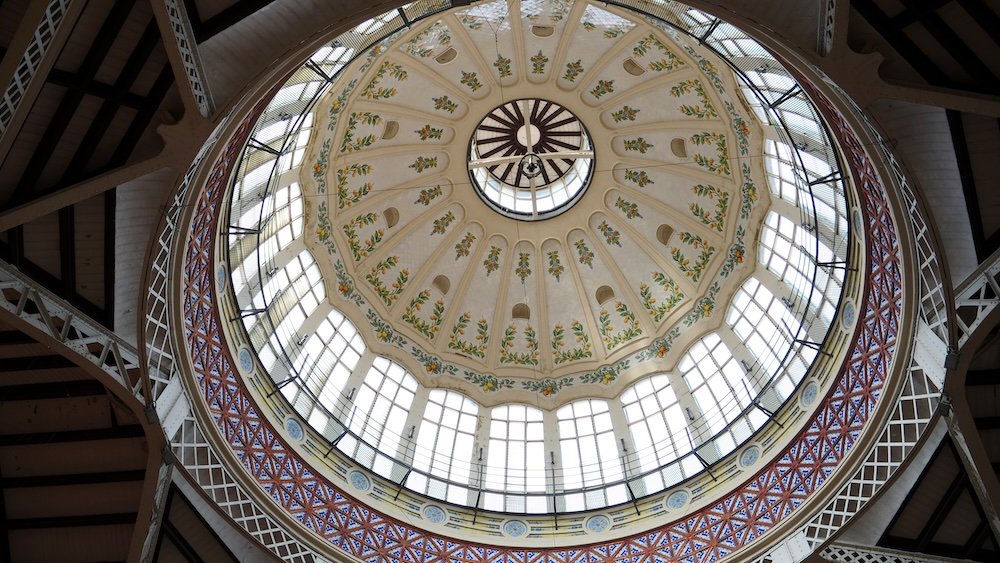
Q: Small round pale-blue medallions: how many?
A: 12